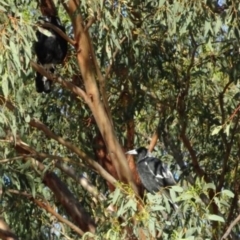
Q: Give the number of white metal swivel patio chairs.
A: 0